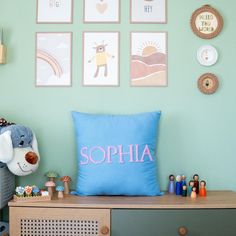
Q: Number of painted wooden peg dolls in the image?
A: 8